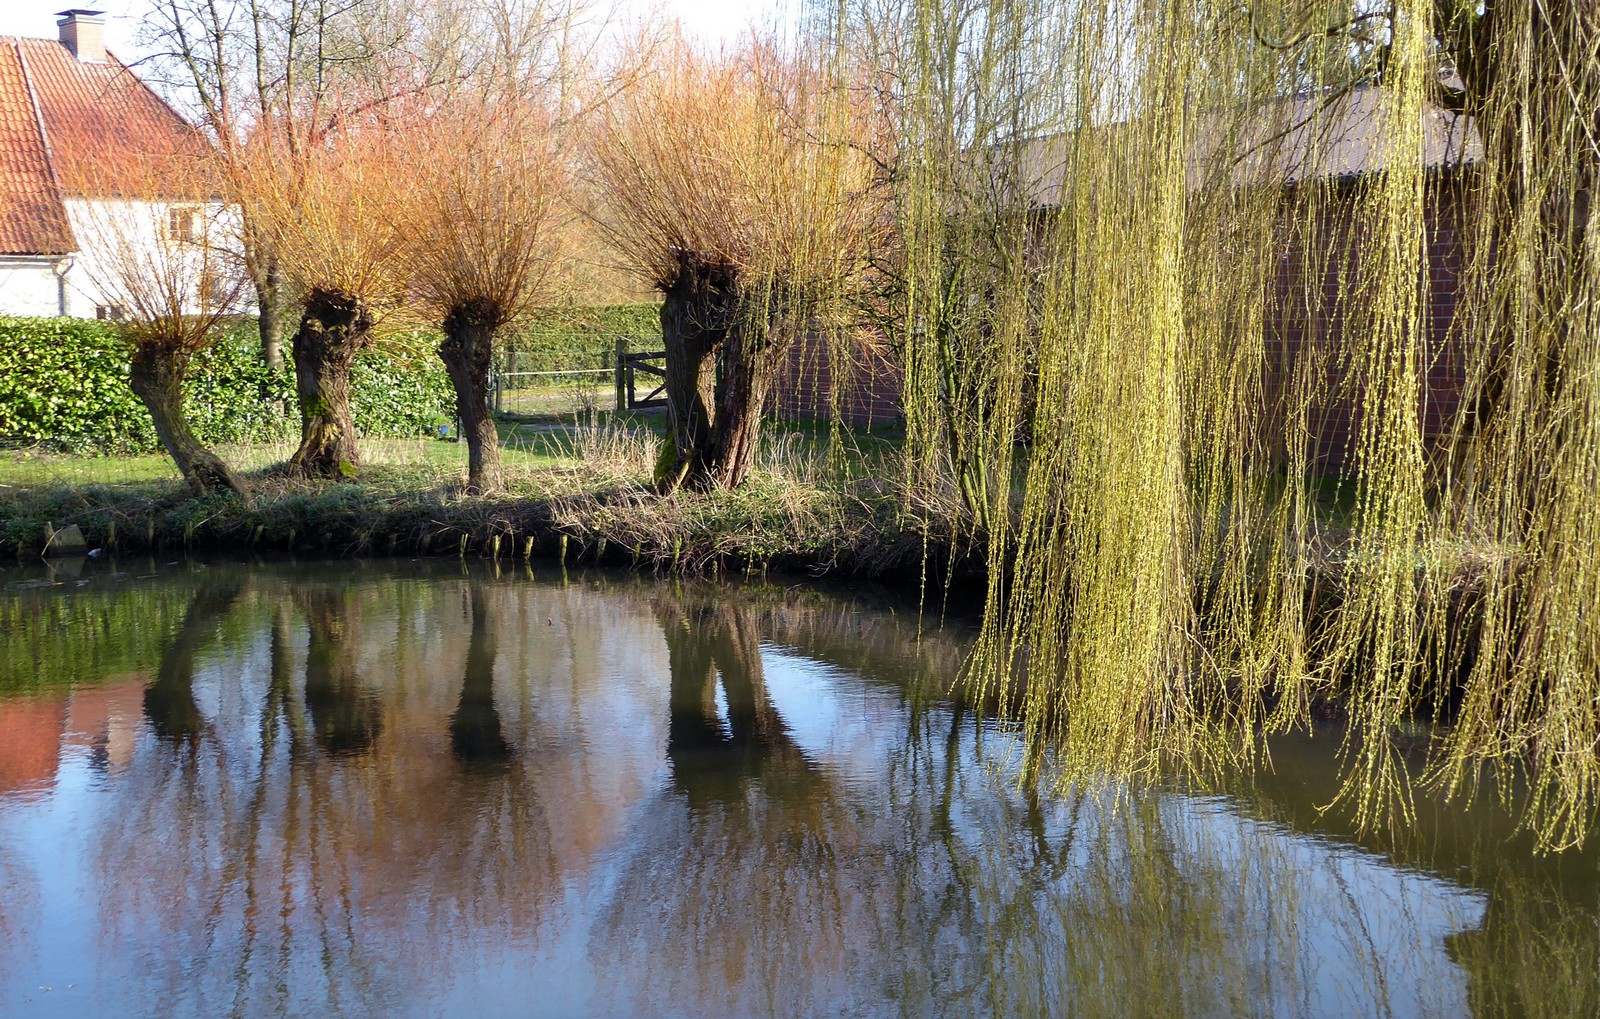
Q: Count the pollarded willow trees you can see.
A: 4